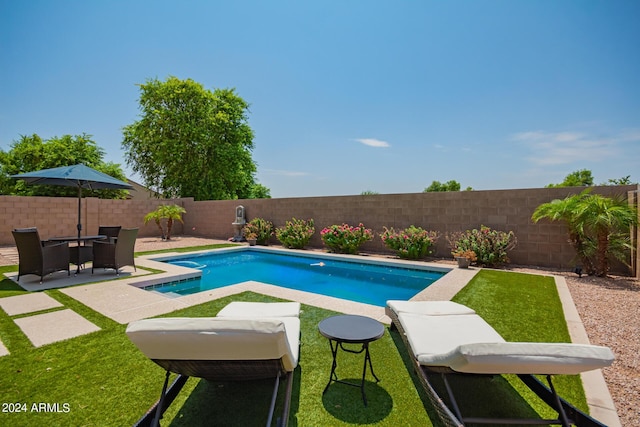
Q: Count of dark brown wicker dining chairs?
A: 3